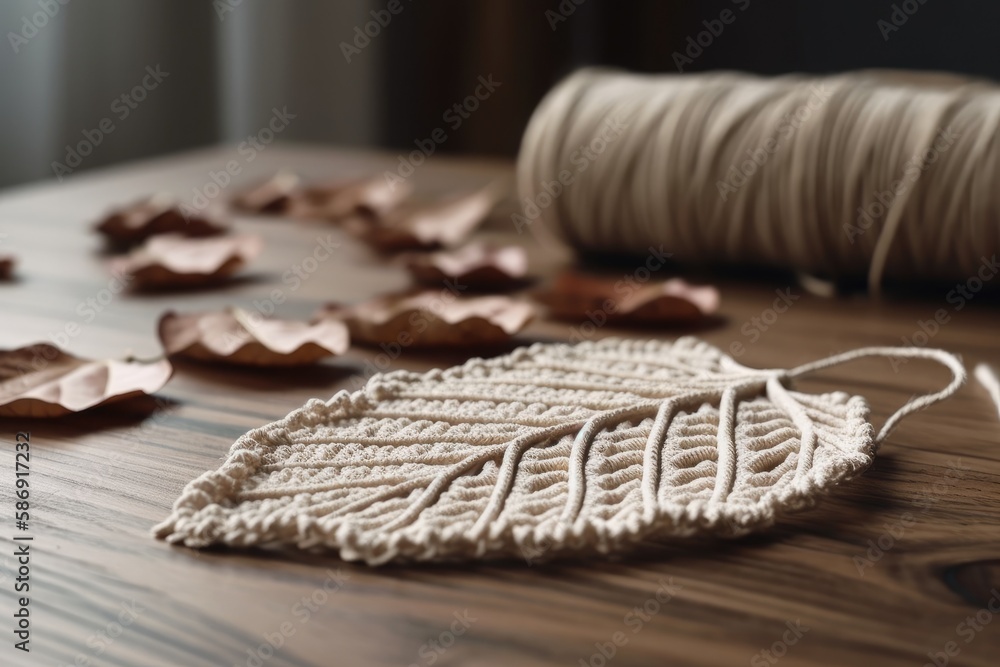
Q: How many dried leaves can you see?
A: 11